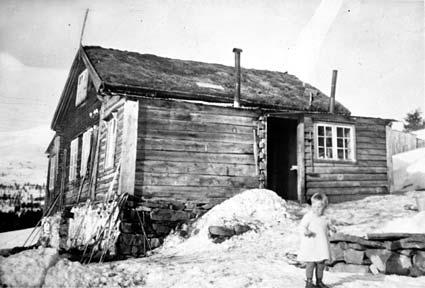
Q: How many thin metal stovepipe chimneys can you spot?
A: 2